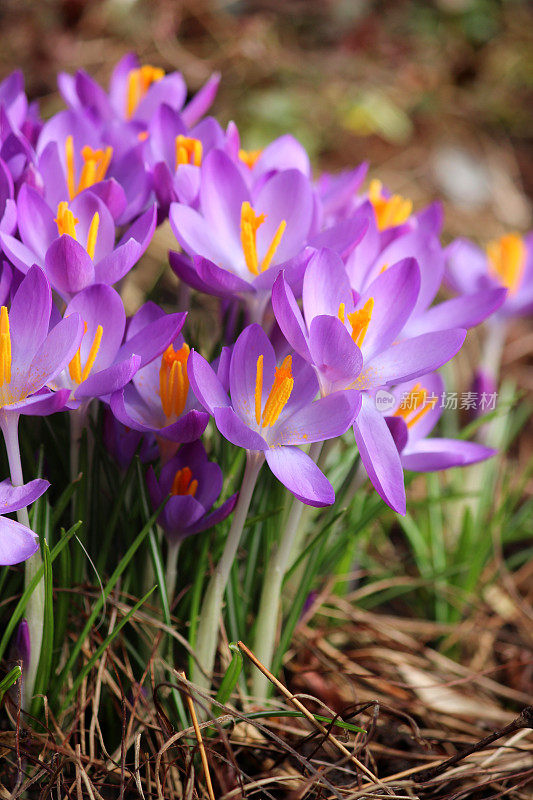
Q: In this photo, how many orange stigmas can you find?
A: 15